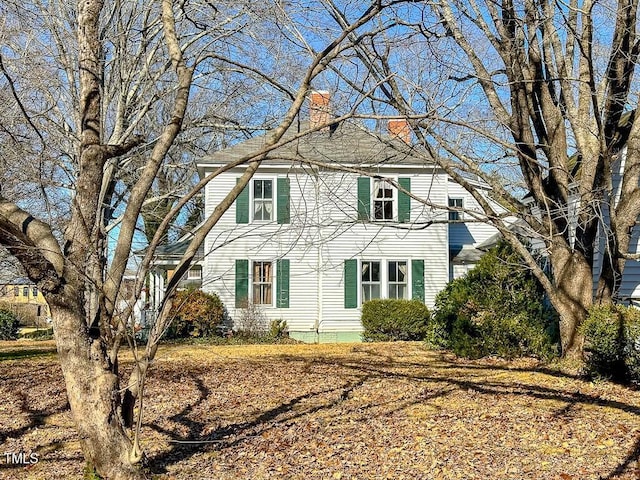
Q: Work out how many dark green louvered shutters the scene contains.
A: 8